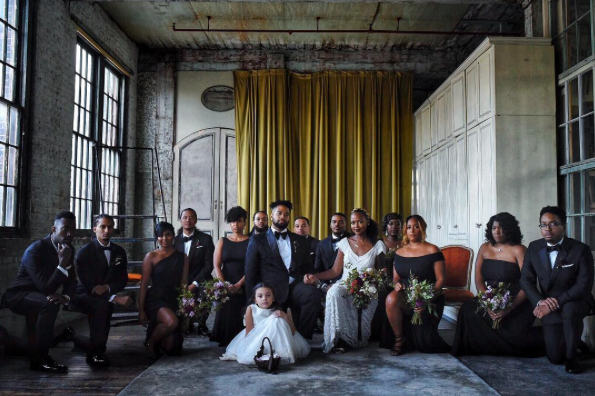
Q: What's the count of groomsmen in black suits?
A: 7